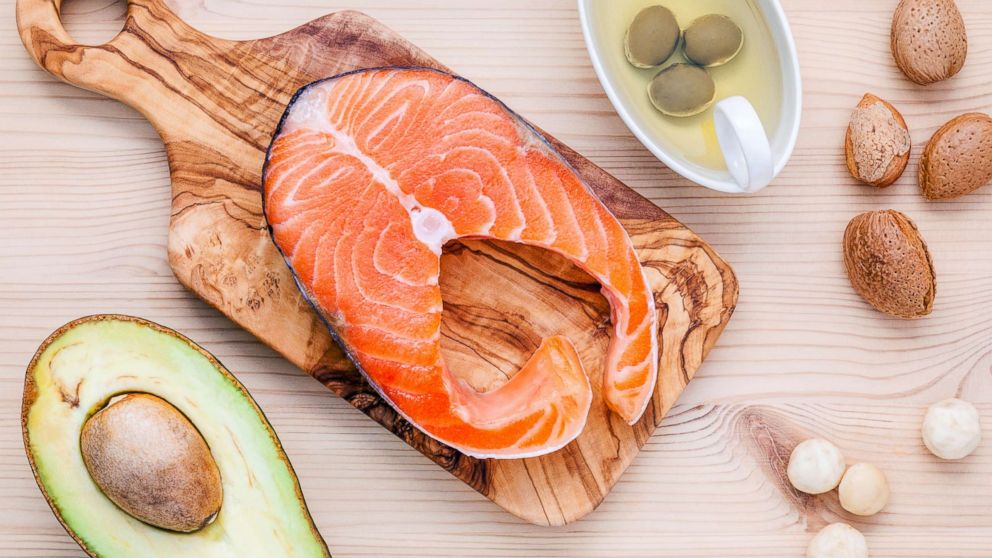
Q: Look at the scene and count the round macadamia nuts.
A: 4